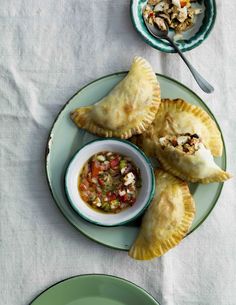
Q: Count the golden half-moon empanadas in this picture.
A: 4